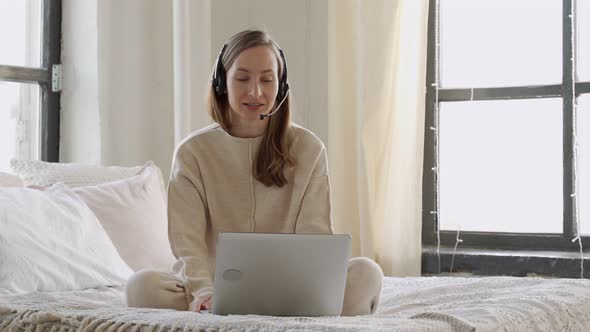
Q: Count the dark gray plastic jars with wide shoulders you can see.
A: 0